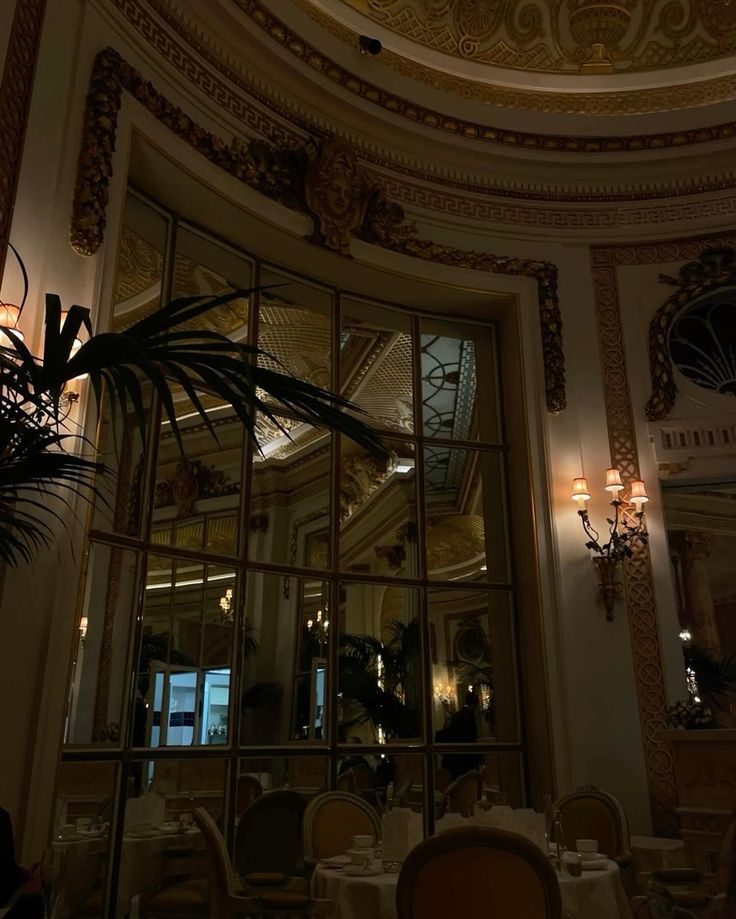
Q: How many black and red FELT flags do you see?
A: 0